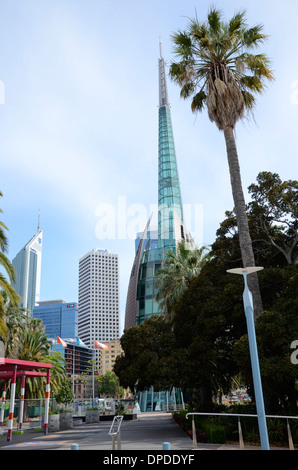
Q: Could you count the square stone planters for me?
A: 3